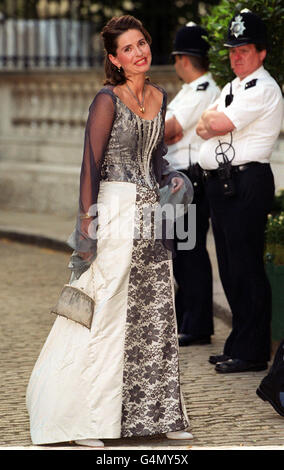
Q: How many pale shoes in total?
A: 2